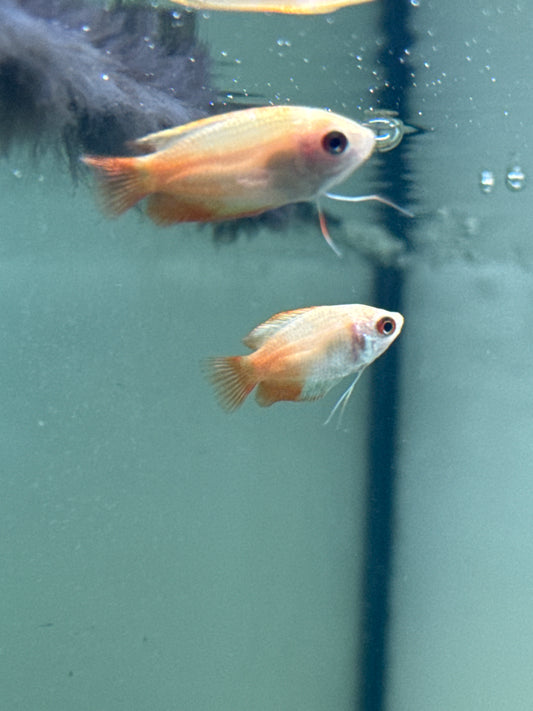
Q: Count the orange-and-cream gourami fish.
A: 2